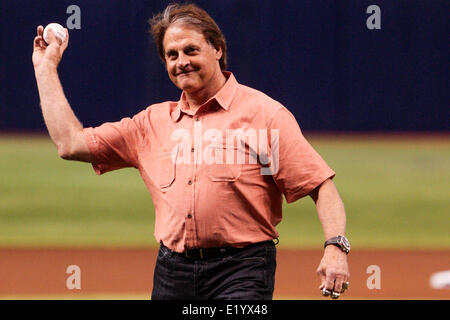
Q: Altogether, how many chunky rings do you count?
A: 3